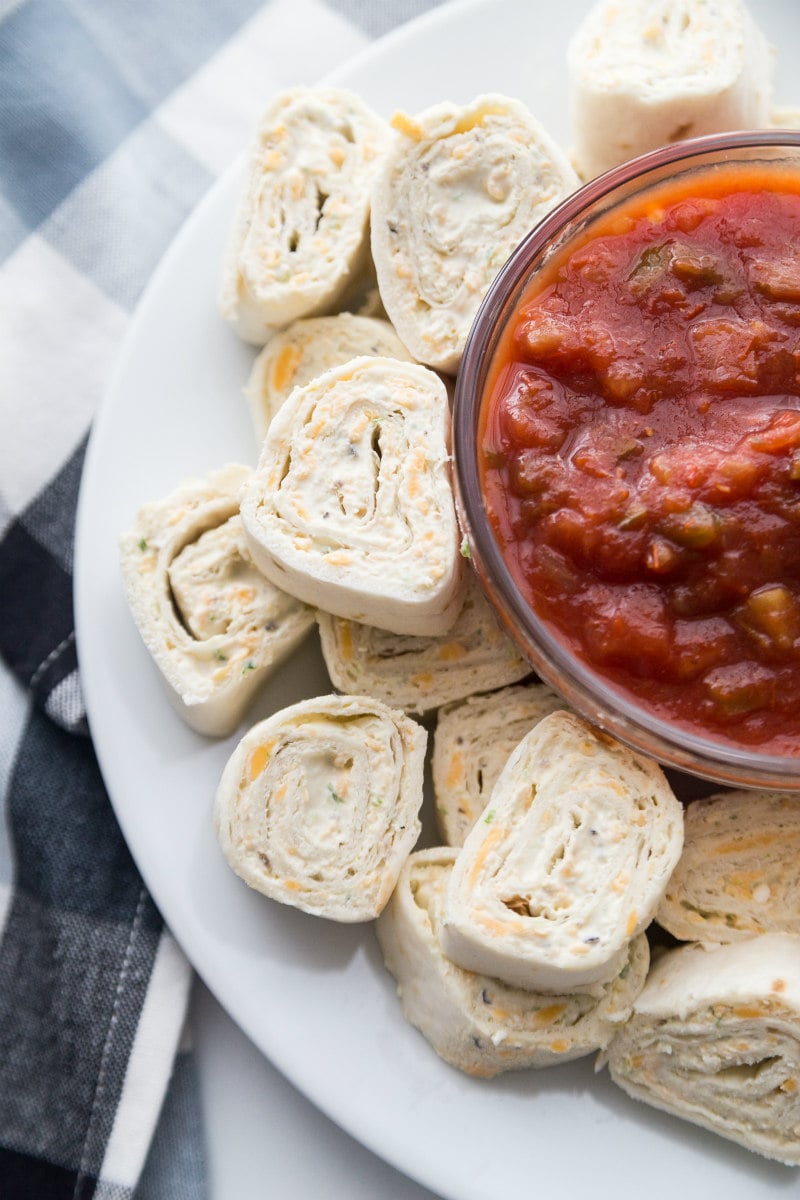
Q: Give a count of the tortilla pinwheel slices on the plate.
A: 13